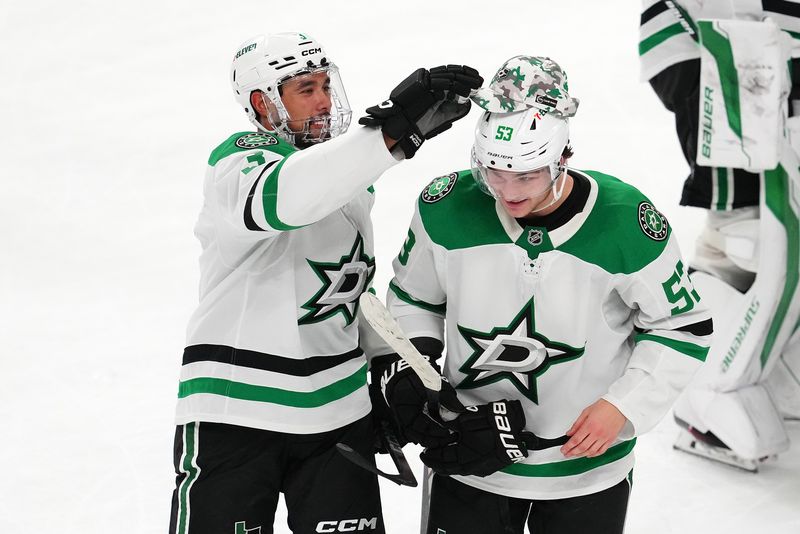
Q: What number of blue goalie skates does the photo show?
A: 0